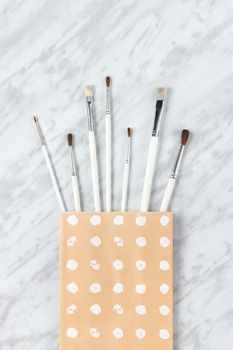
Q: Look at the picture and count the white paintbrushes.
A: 7